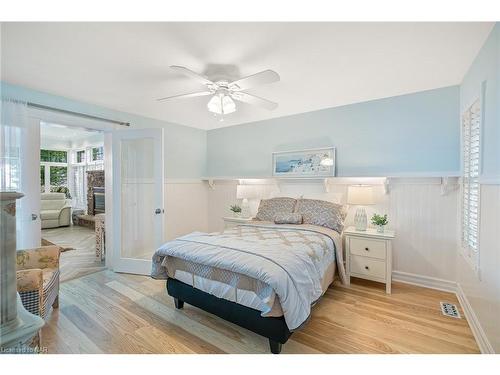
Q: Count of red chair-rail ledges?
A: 0